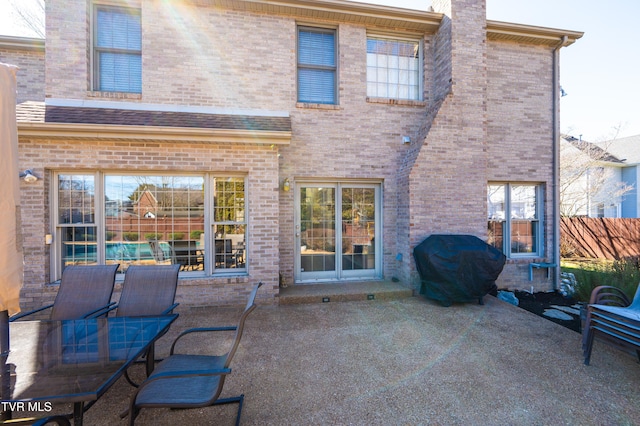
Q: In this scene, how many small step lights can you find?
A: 2